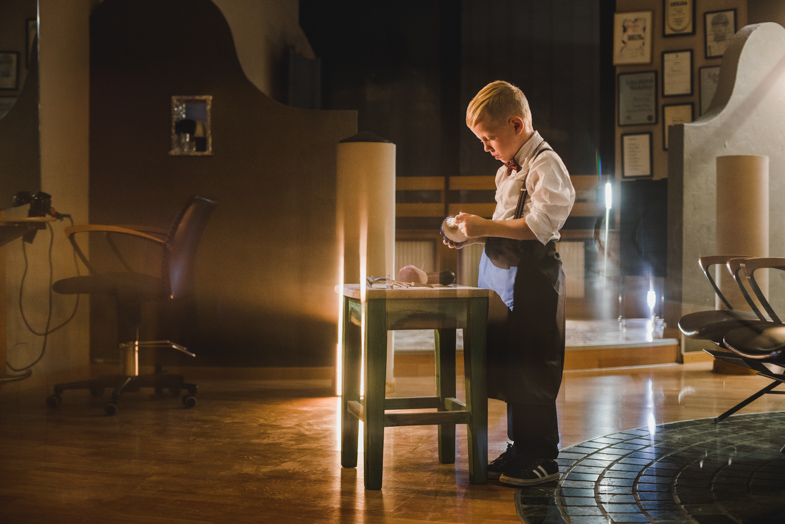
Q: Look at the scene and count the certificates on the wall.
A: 8